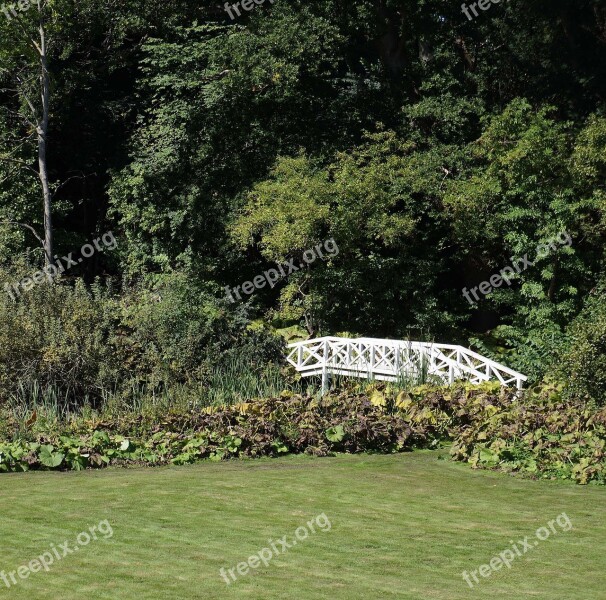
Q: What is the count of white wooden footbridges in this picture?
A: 1